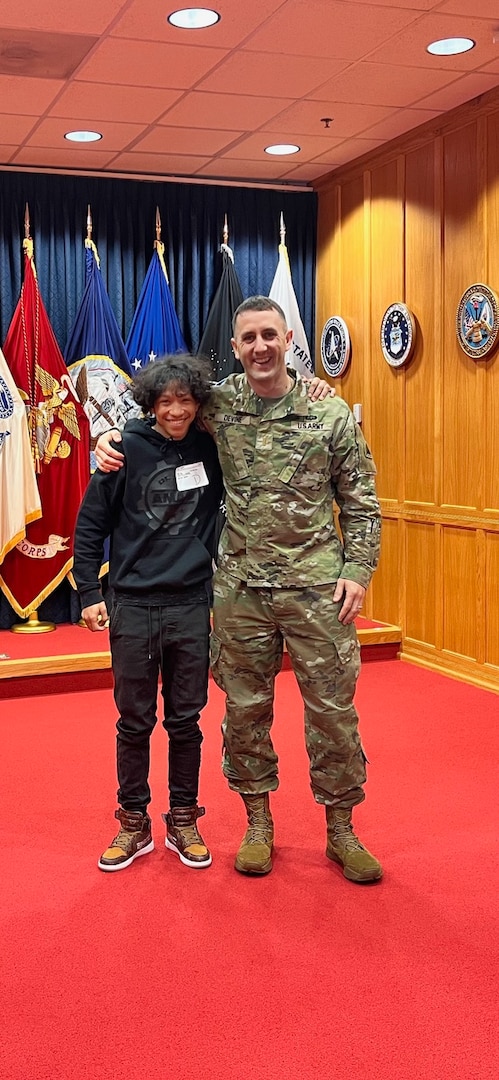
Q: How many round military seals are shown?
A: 3